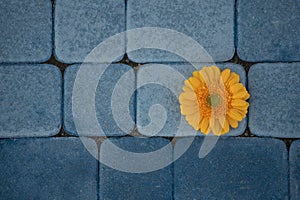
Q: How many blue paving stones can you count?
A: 12